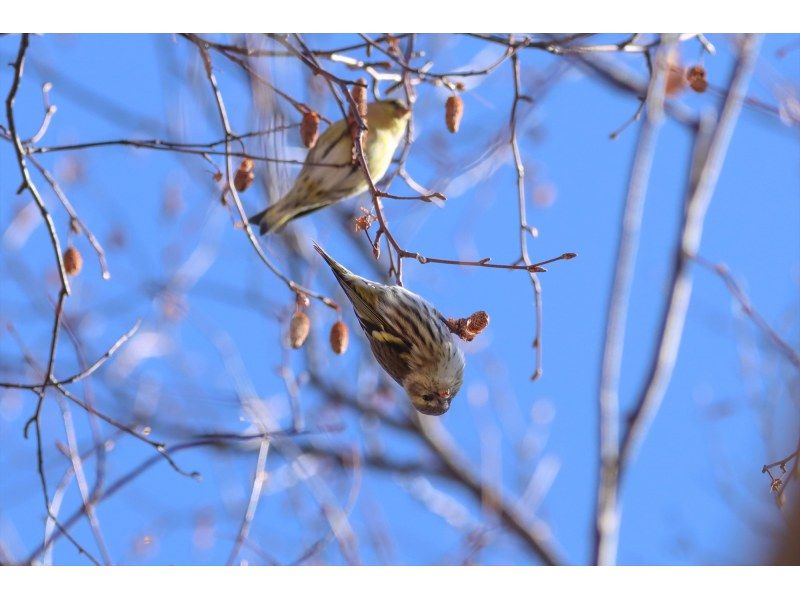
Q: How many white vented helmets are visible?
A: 0